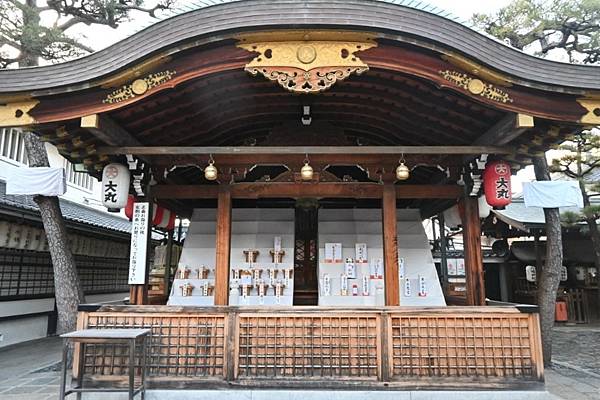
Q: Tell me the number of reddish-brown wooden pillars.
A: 4